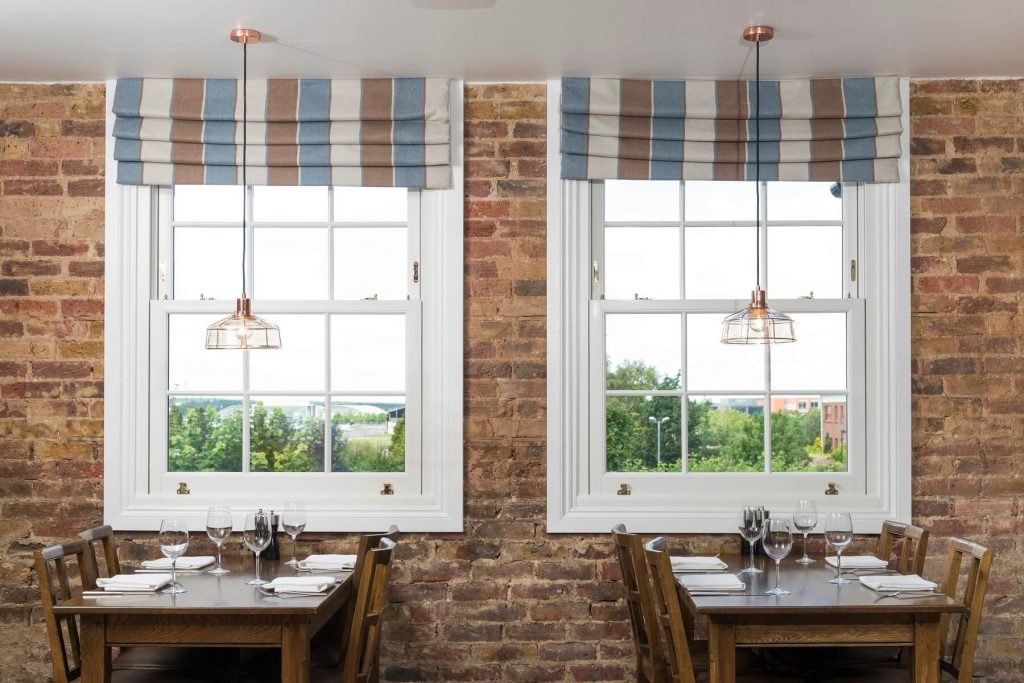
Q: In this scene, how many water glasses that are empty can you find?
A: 8